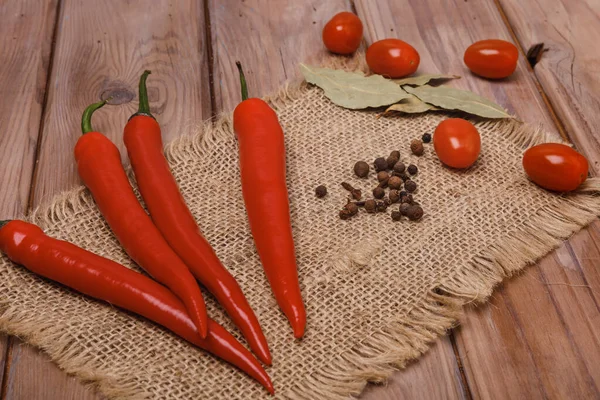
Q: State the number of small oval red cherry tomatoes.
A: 5